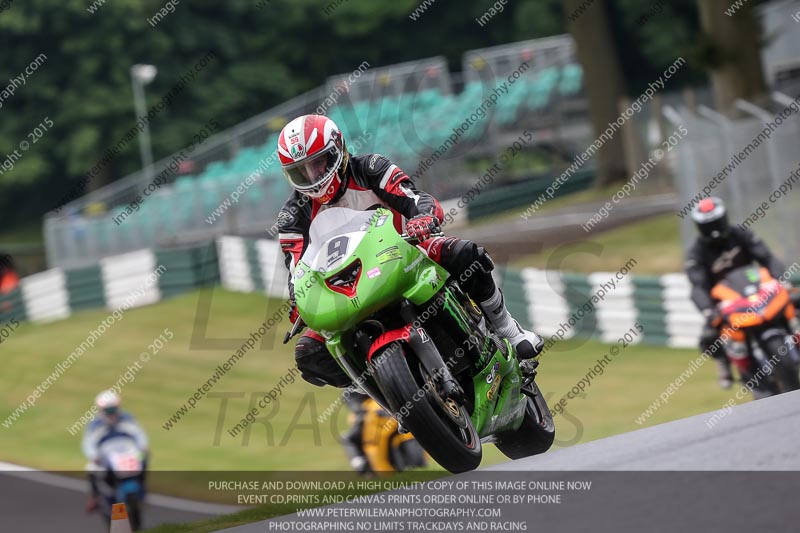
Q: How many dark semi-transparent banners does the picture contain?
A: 1